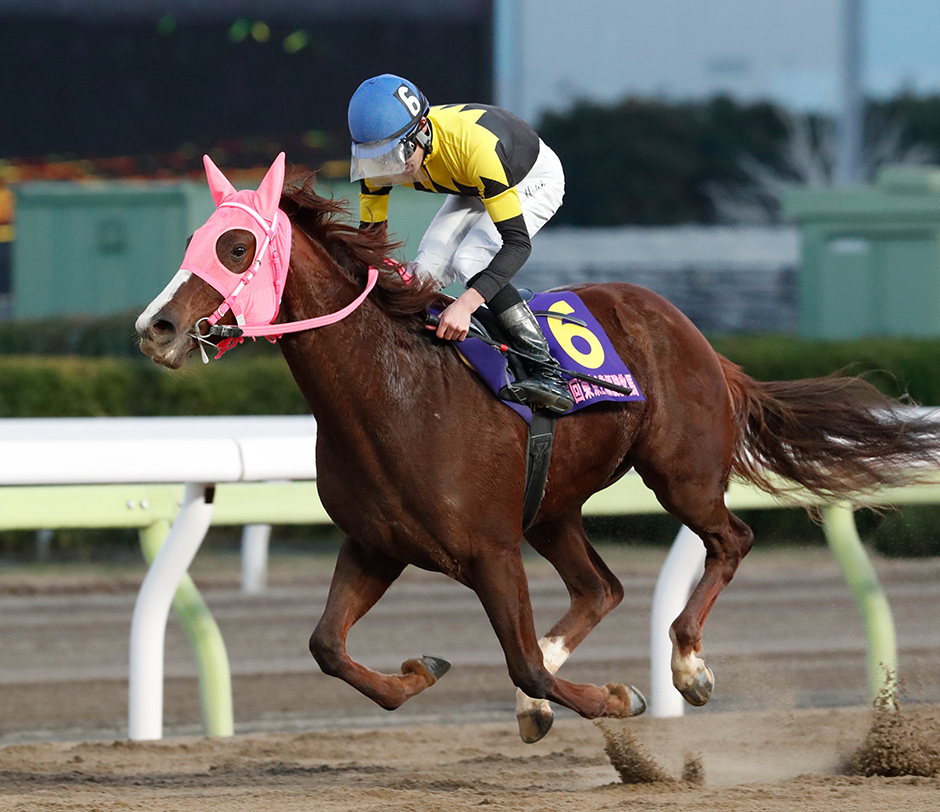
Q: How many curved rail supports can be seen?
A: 4